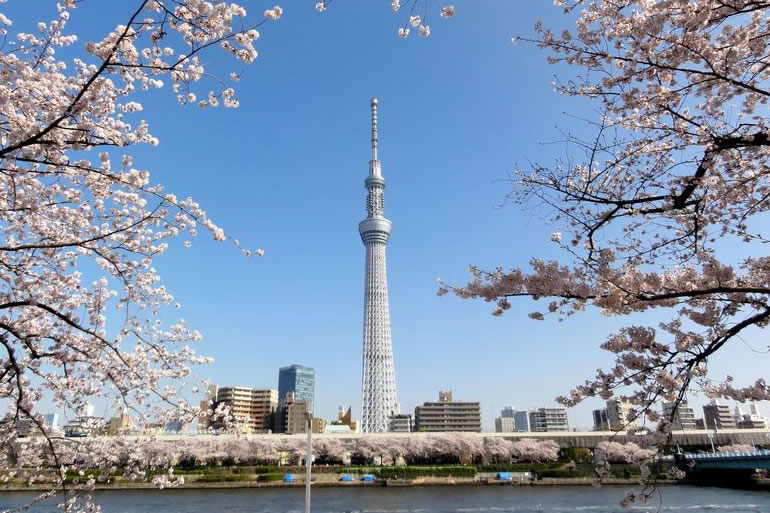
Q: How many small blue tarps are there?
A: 4